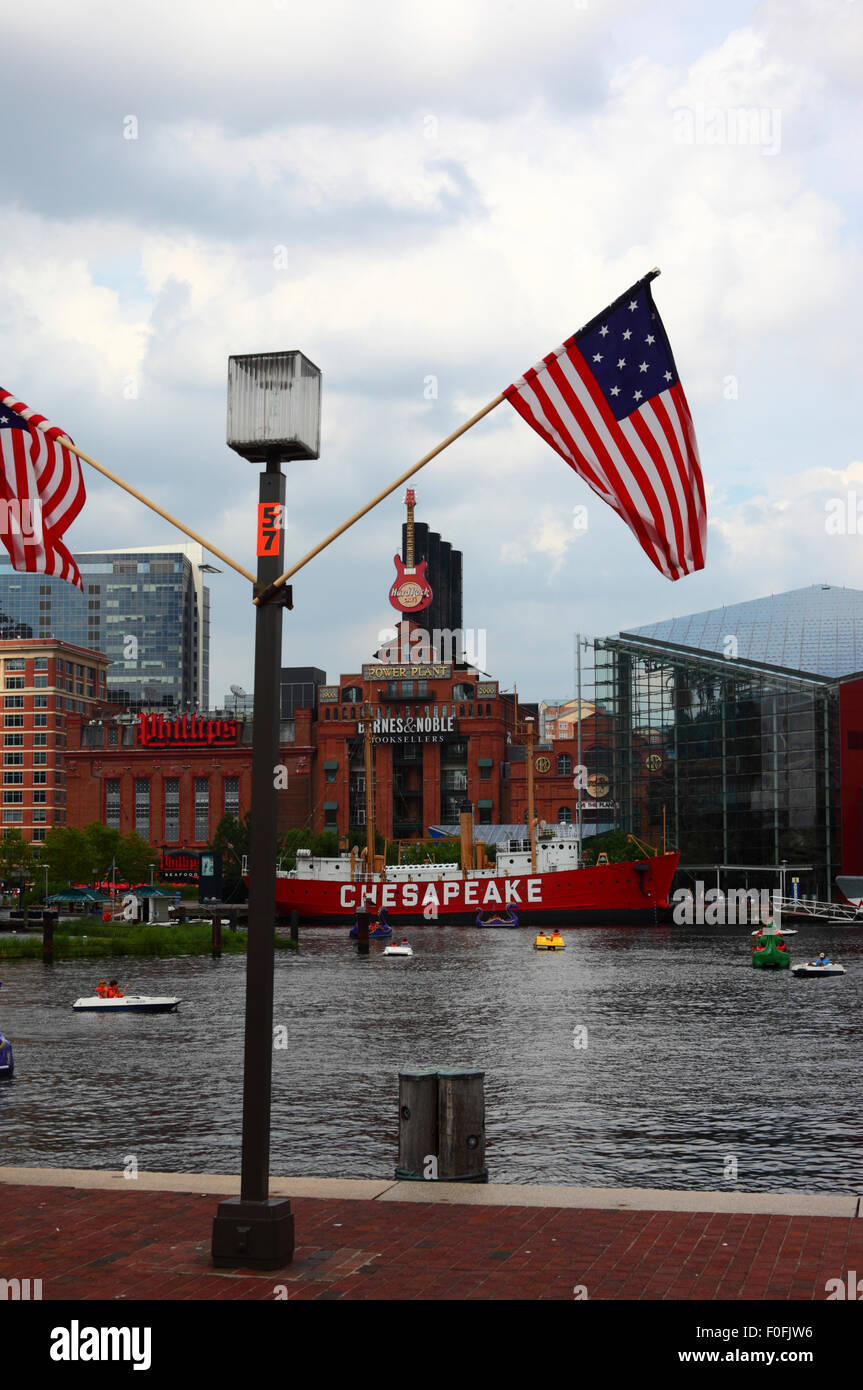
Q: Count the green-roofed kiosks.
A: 2